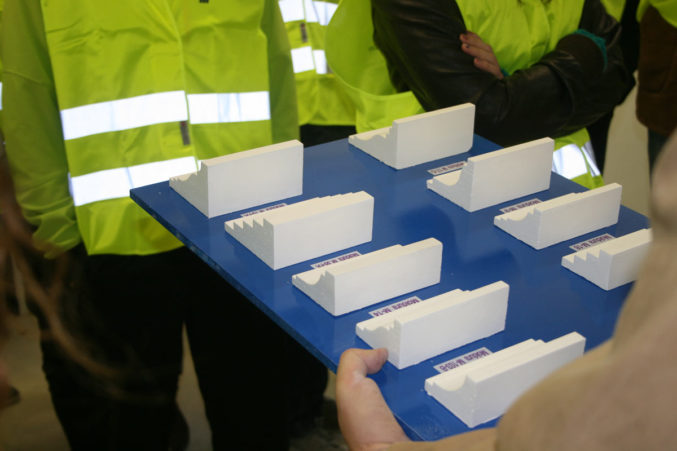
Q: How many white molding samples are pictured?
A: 9